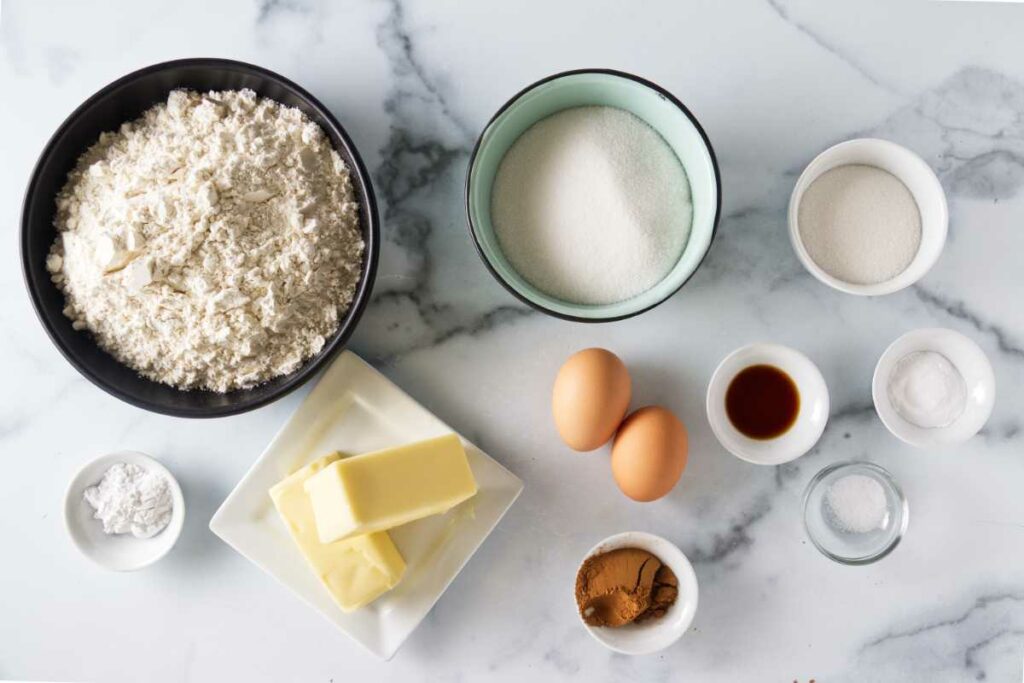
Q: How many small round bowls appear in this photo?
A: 6